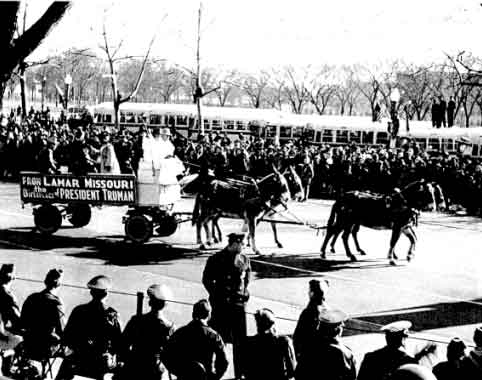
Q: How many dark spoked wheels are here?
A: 4